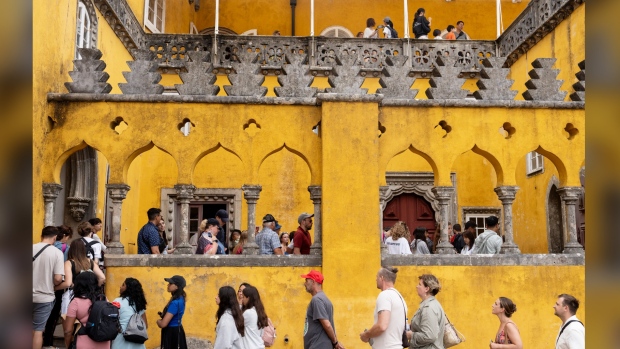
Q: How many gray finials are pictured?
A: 11